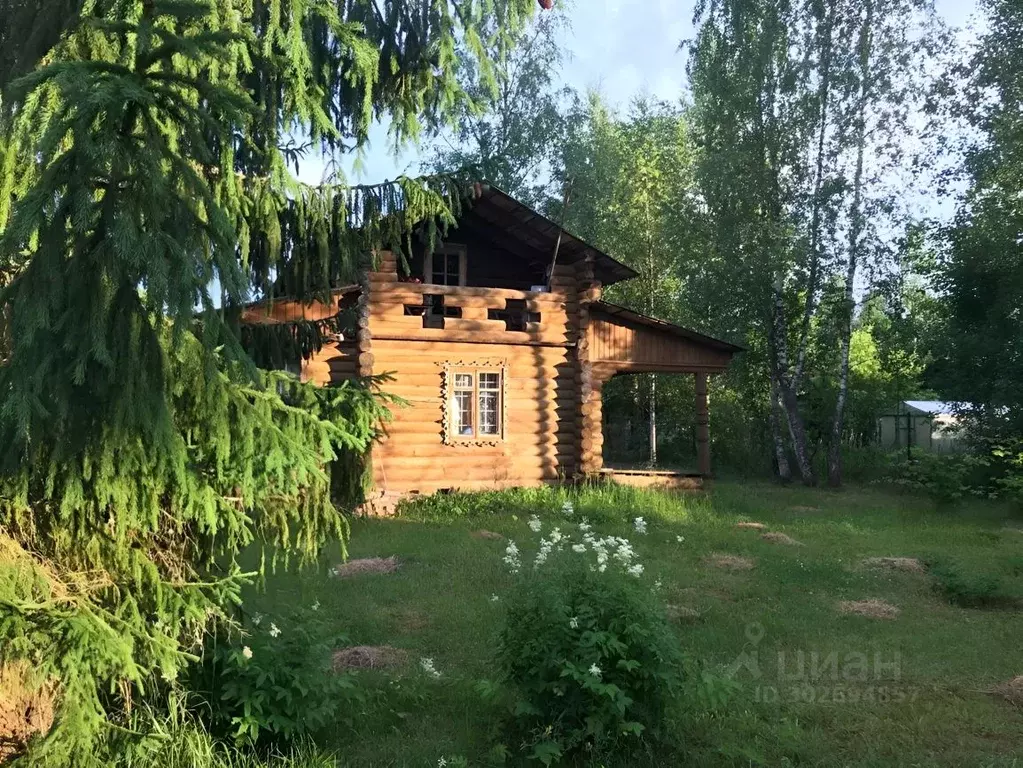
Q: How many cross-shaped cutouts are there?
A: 2